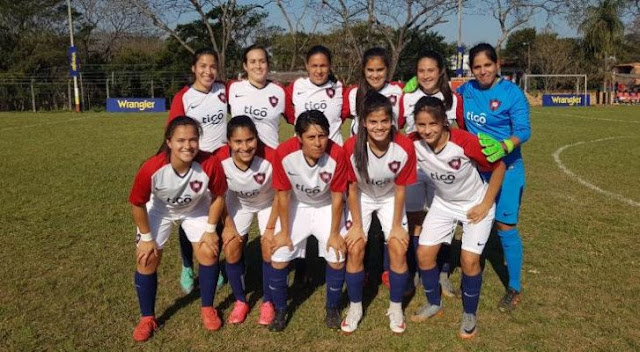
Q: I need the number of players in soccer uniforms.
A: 11